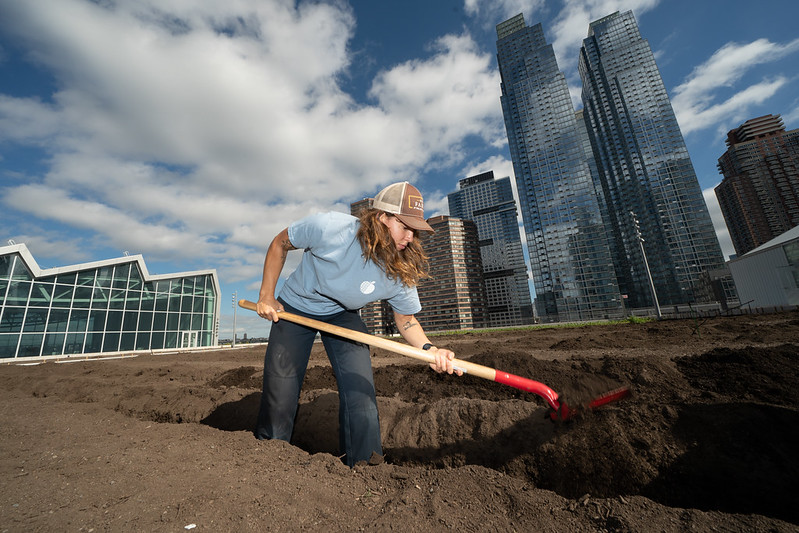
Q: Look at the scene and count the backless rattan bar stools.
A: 0